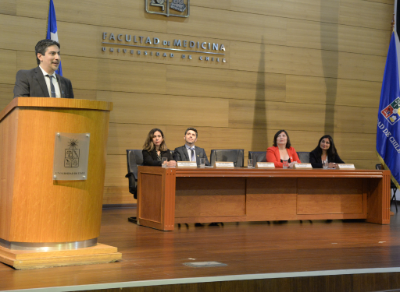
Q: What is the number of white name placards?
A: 5